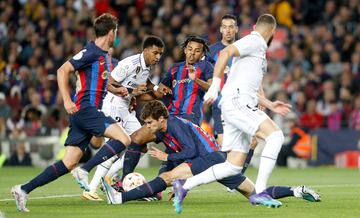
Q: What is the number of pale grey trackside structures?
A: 0